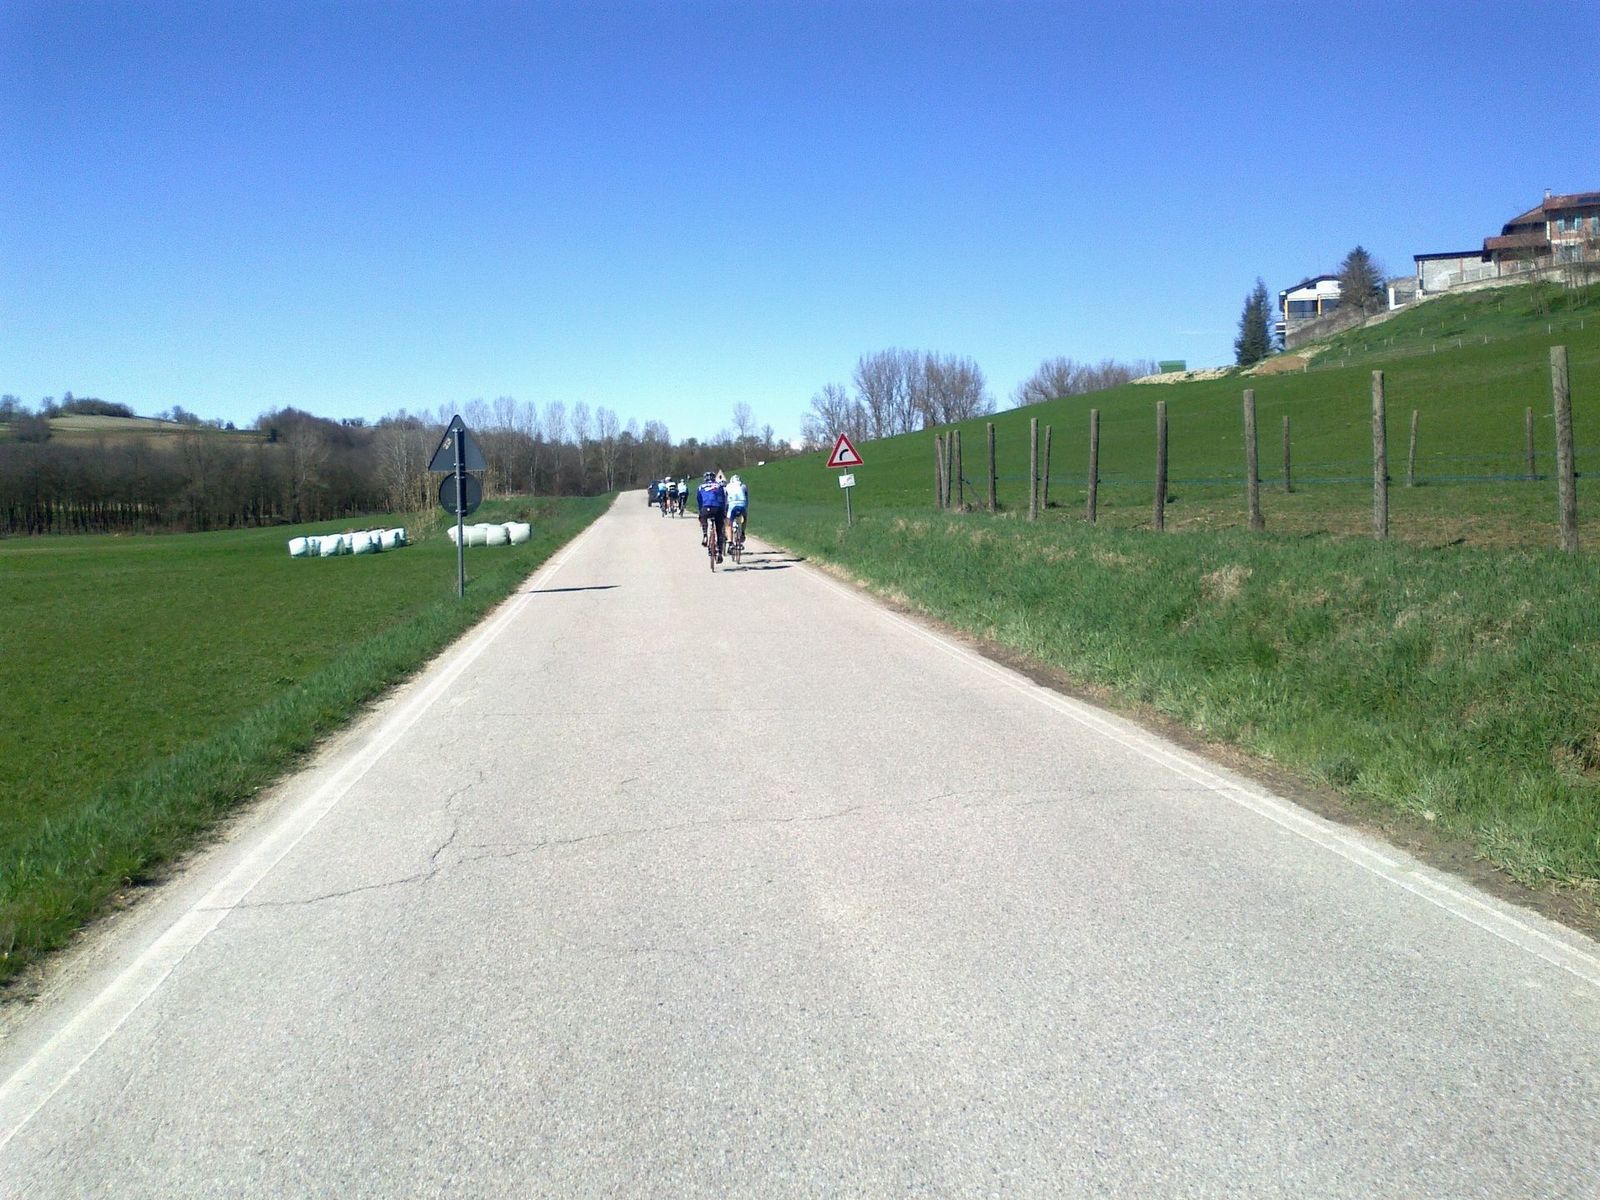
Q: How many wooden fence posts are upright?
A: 14